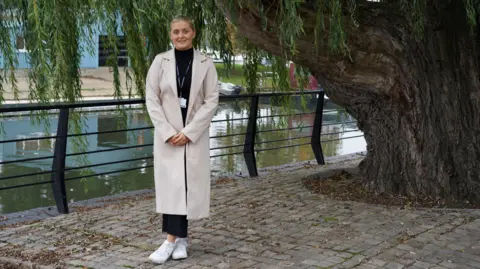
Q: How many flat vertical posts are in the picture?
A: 3